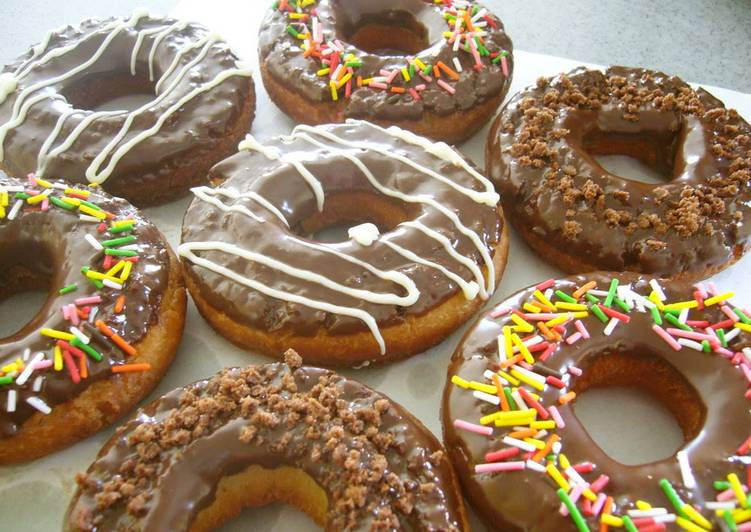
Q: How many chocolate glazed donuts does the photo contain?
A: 7